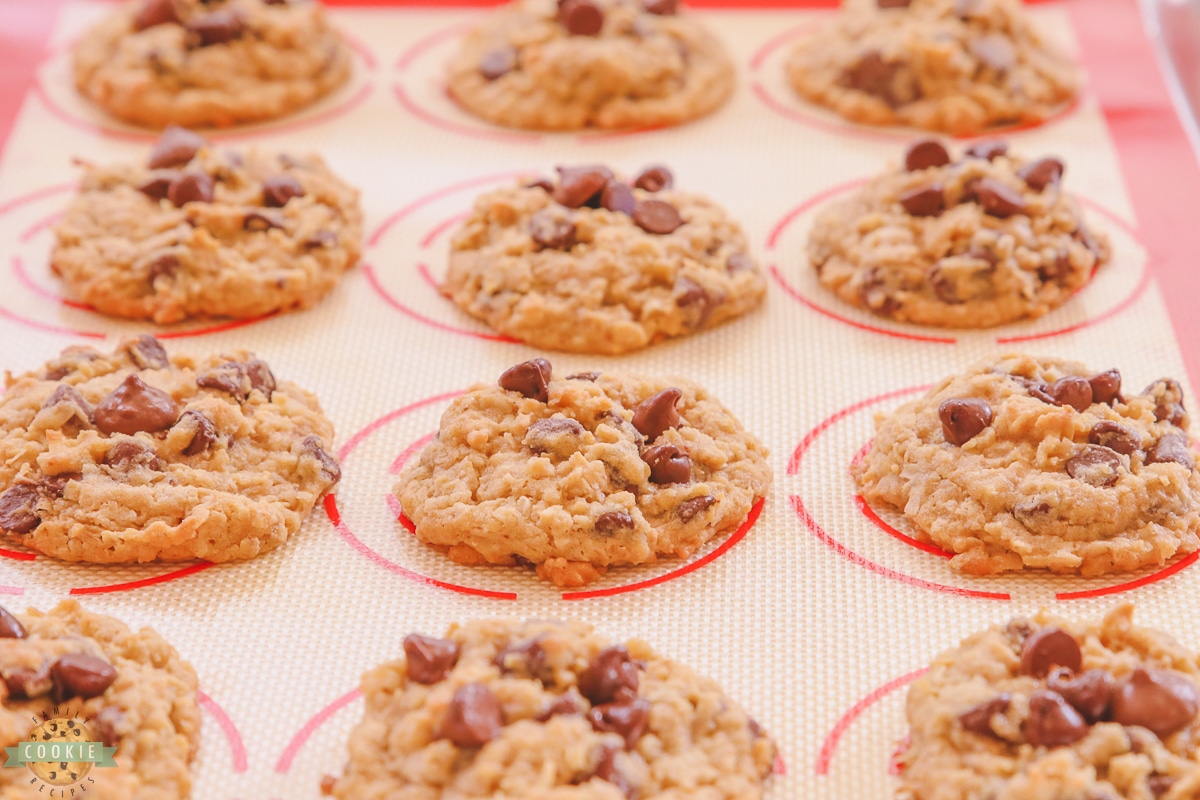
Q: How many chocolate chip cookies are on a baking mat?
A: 12